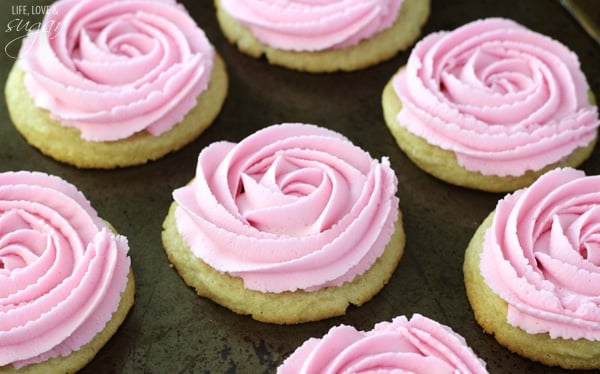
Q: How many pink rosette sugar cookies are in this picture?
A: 7